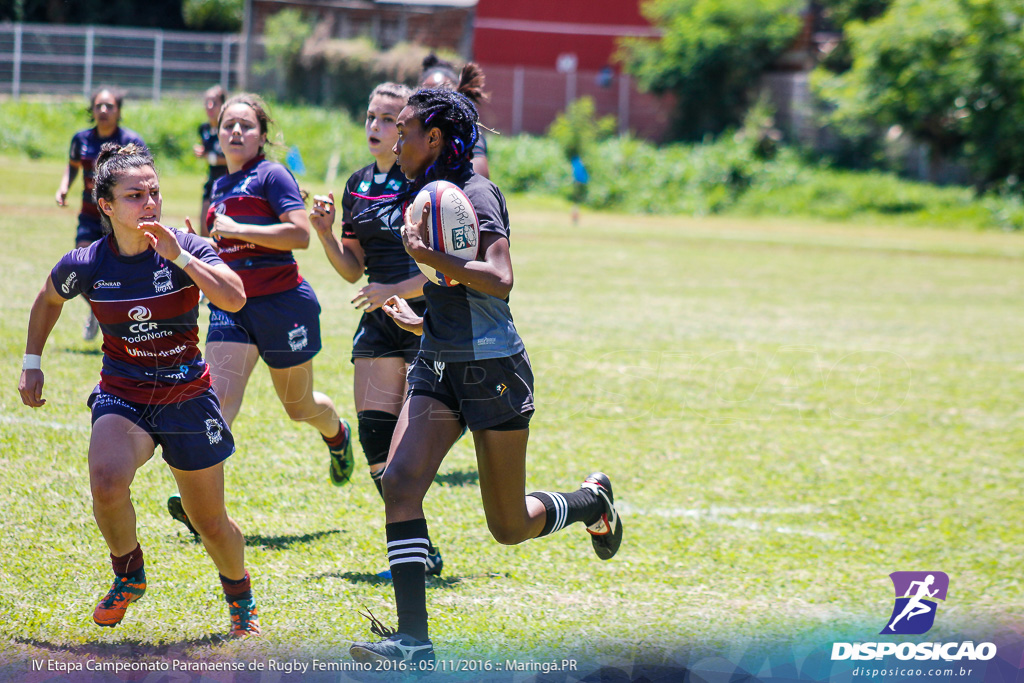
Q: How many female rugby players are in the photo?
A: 7